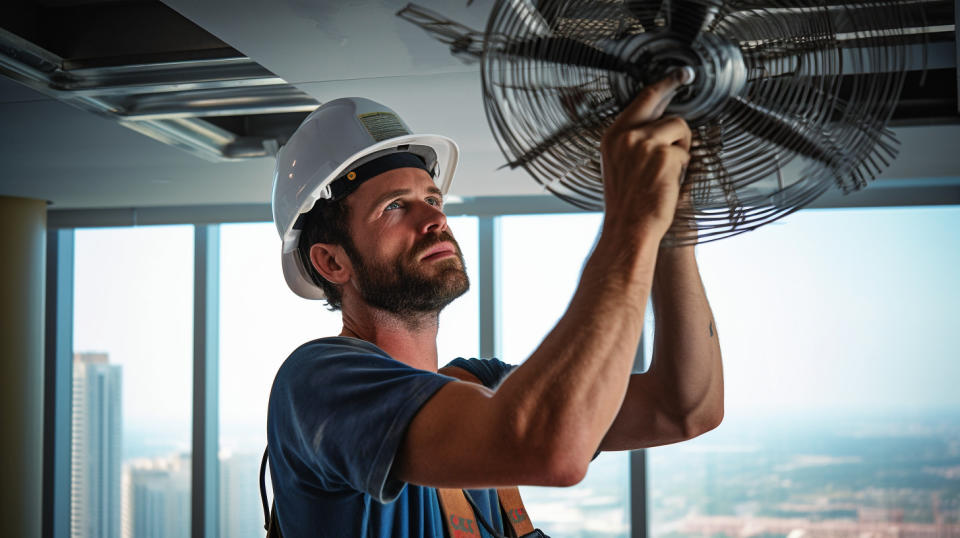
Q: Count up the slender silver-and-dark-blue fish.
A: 0